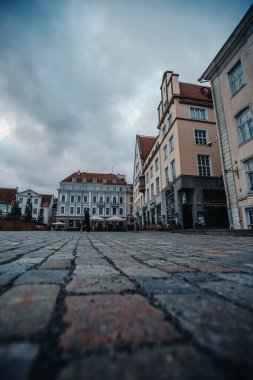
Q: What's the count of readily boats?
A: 0